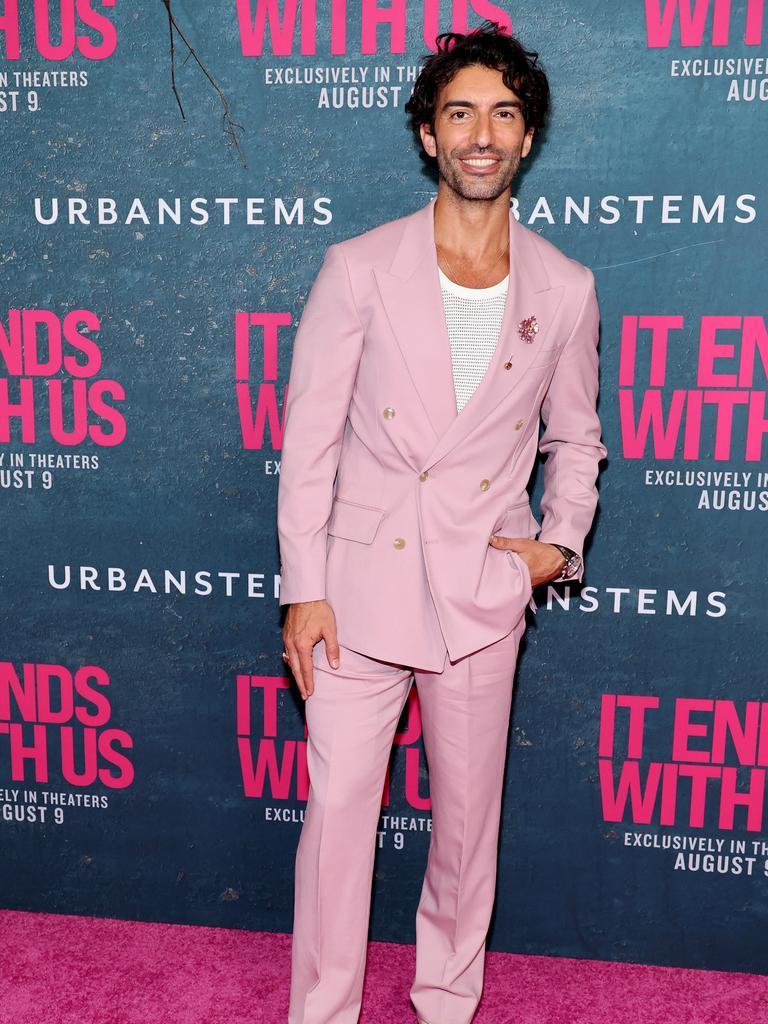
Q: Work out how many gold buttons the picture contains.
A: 5